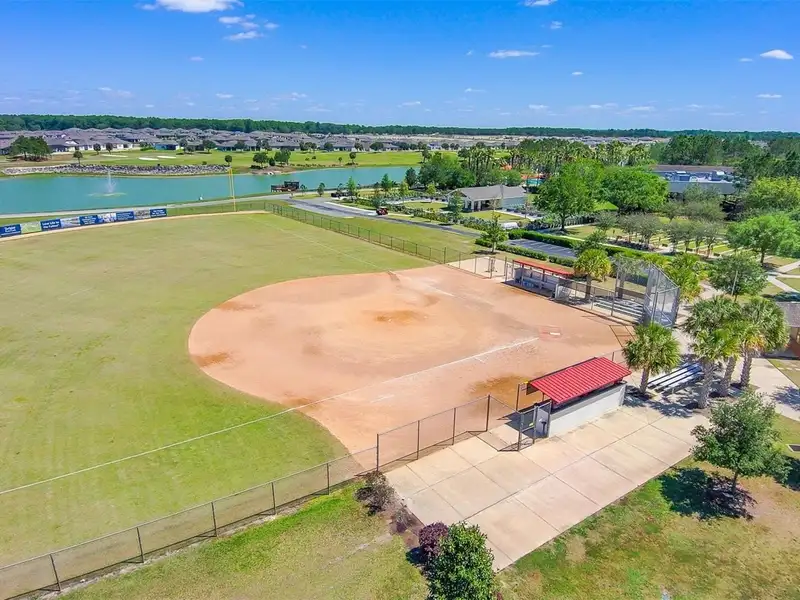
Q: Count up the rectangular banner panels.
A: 9